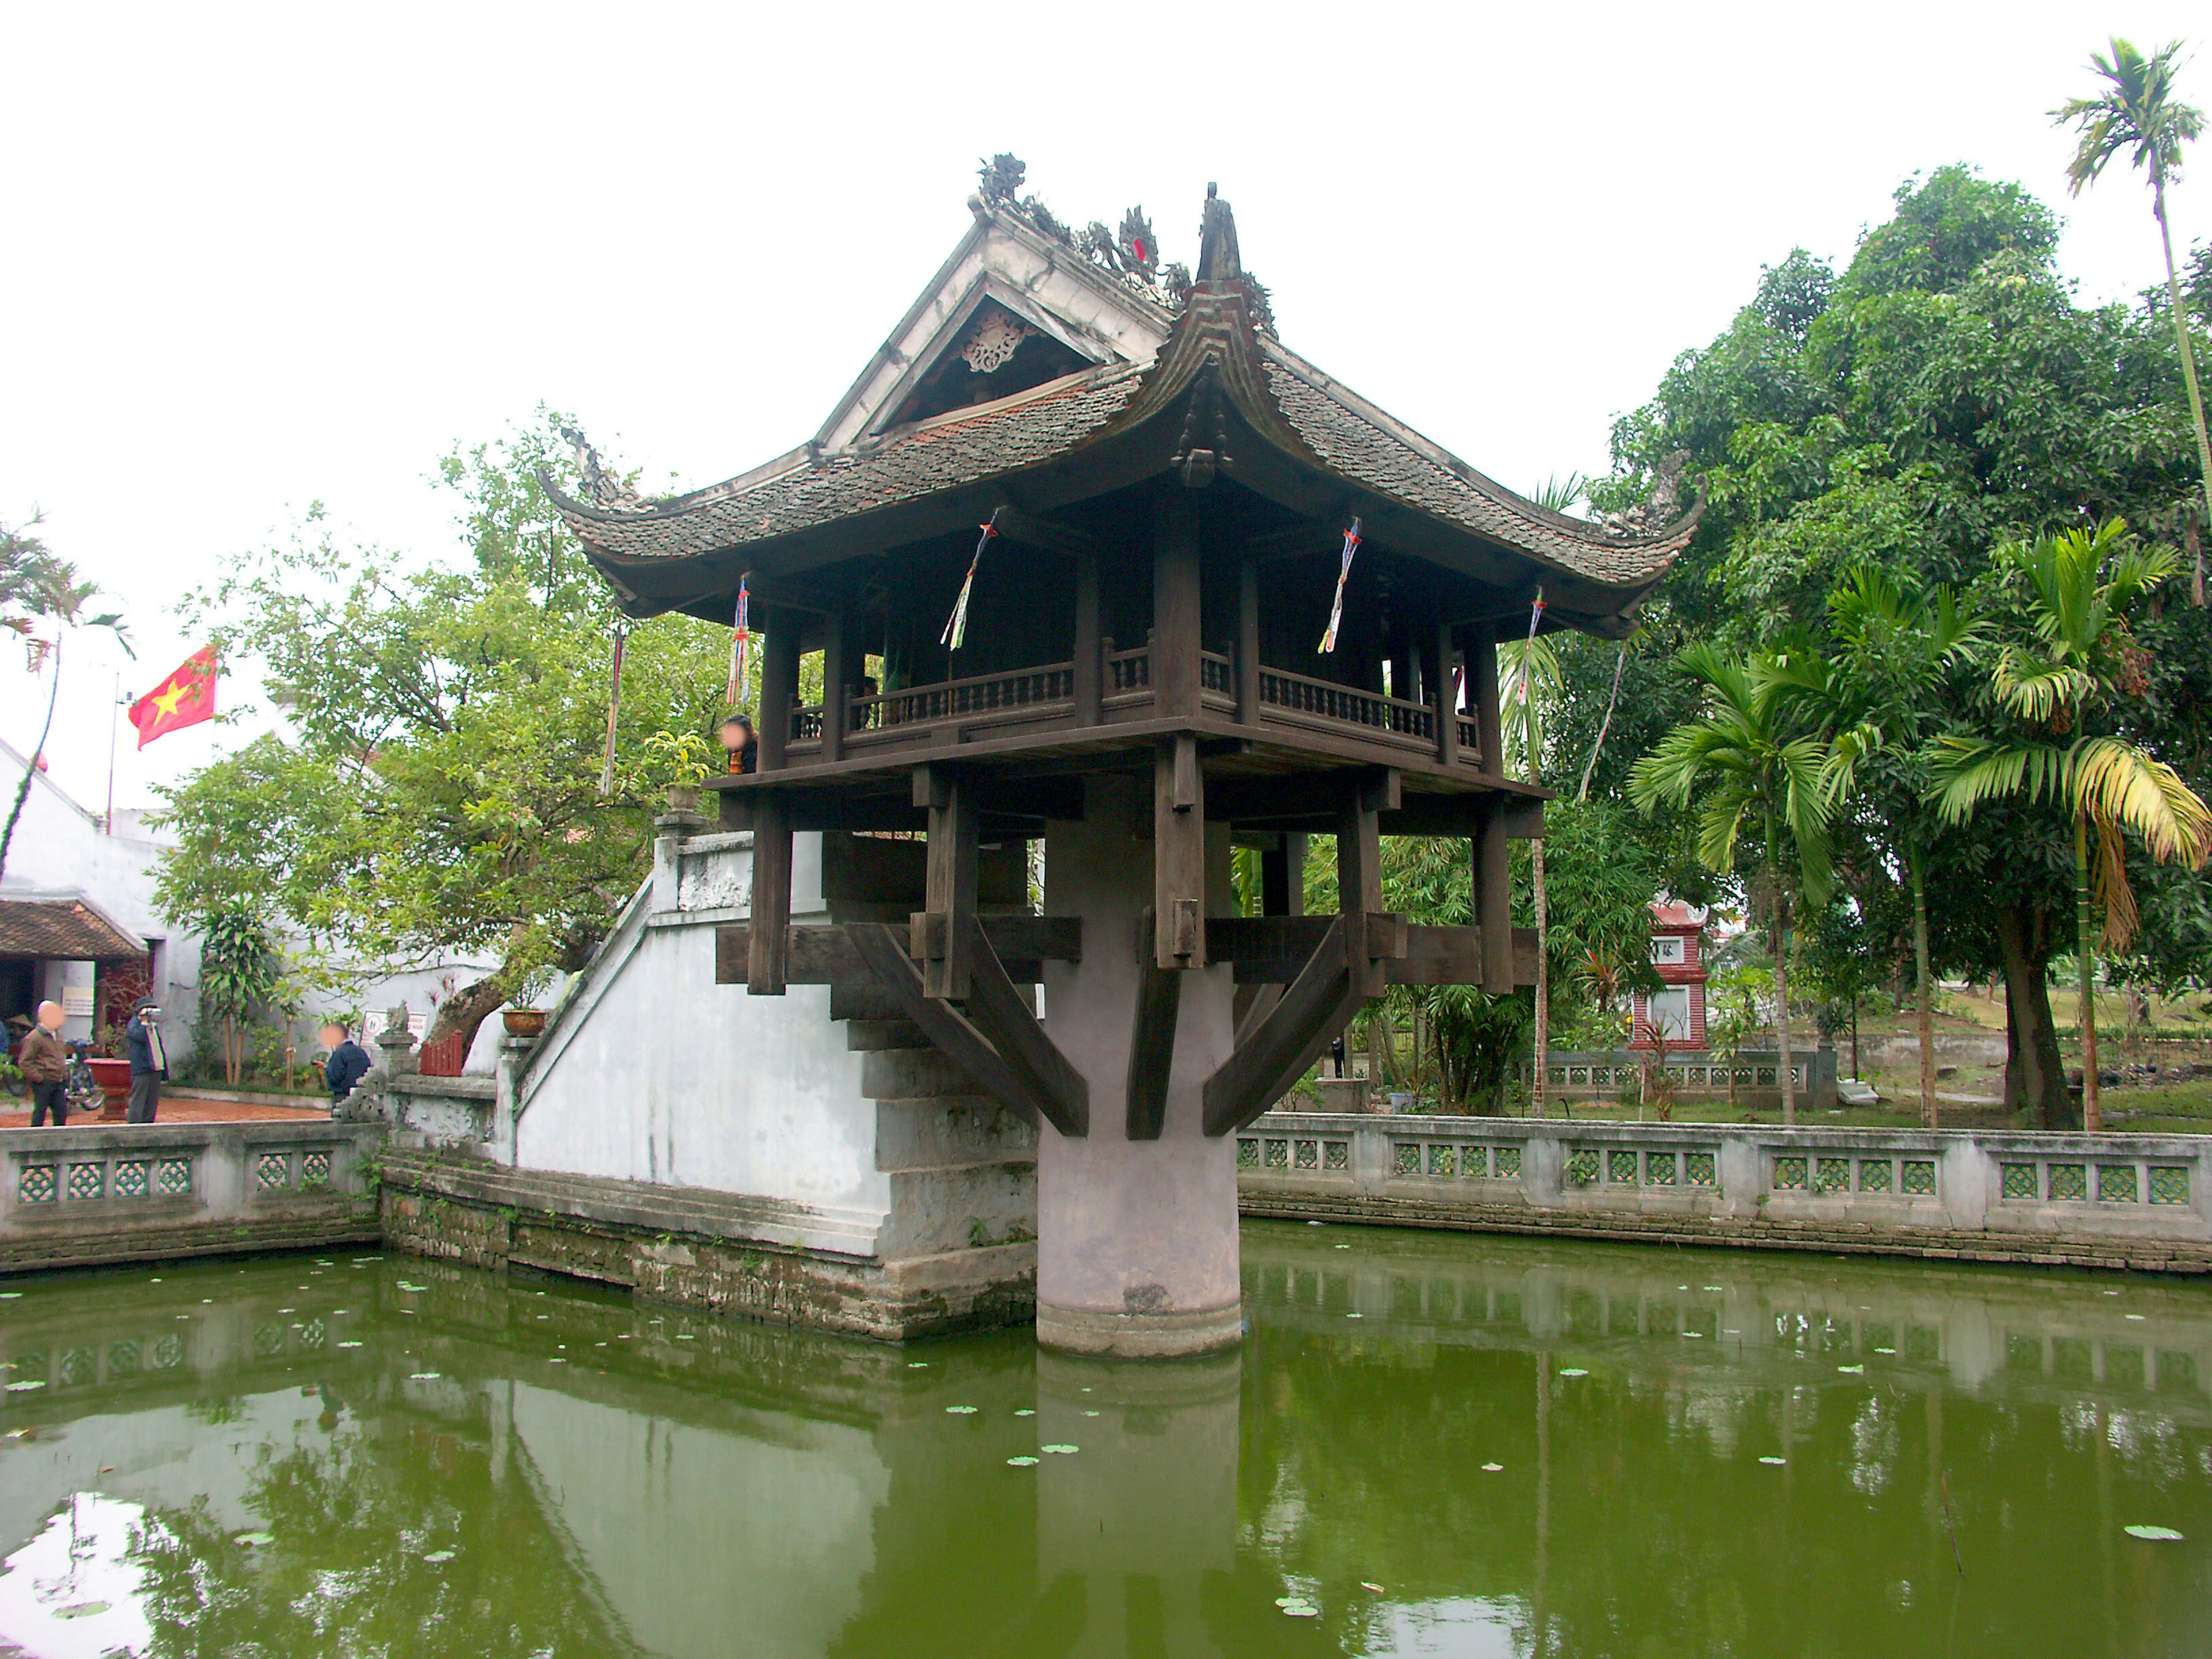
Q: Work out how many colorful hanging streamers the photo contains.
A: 6